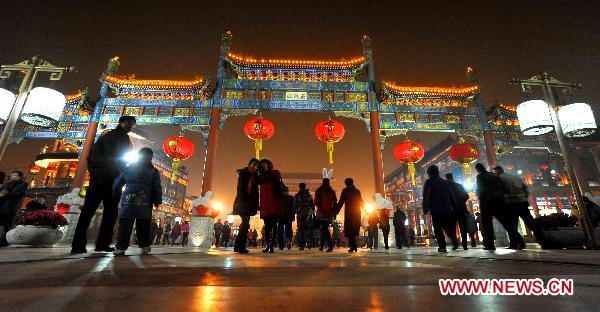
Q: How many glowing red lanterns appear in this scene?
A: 5